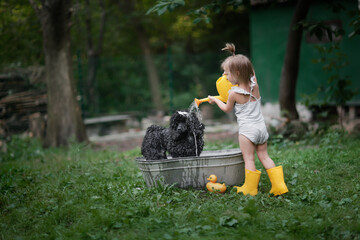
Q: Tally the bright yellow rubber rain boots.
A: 2